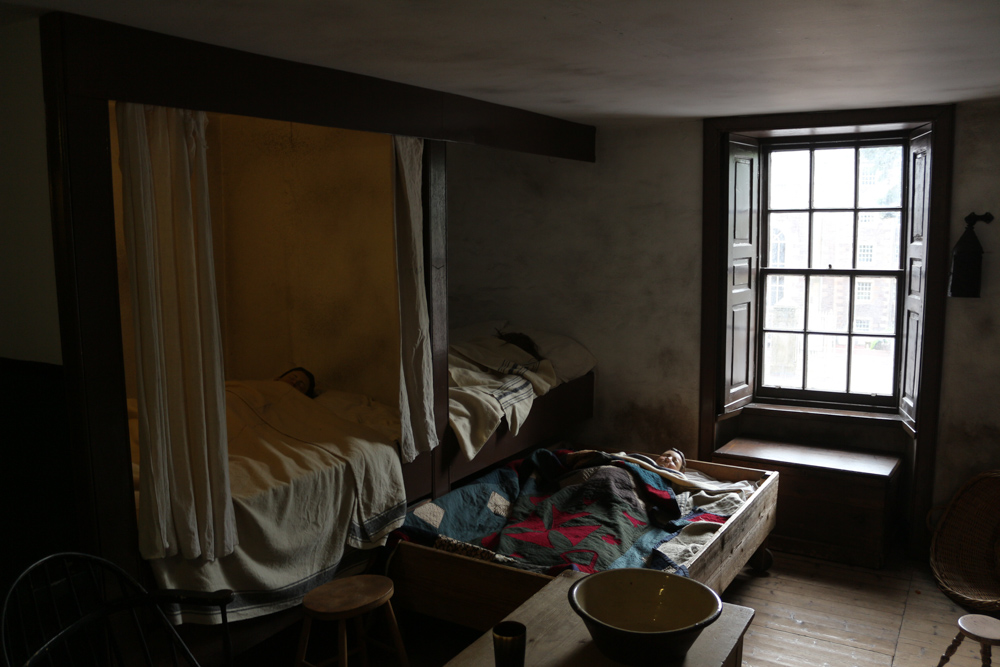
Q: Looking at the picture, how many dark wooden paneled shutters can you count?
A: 2